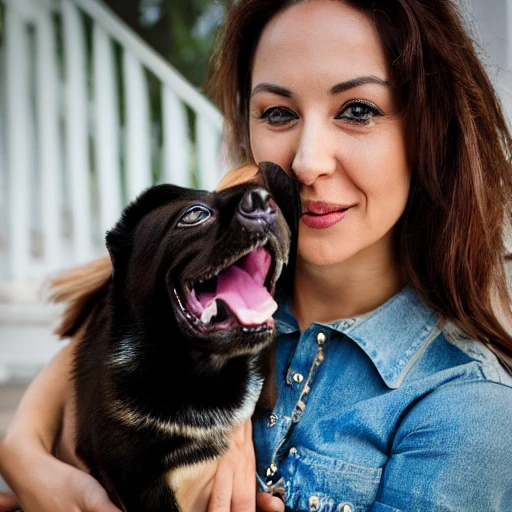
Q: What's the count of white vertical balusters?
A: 7